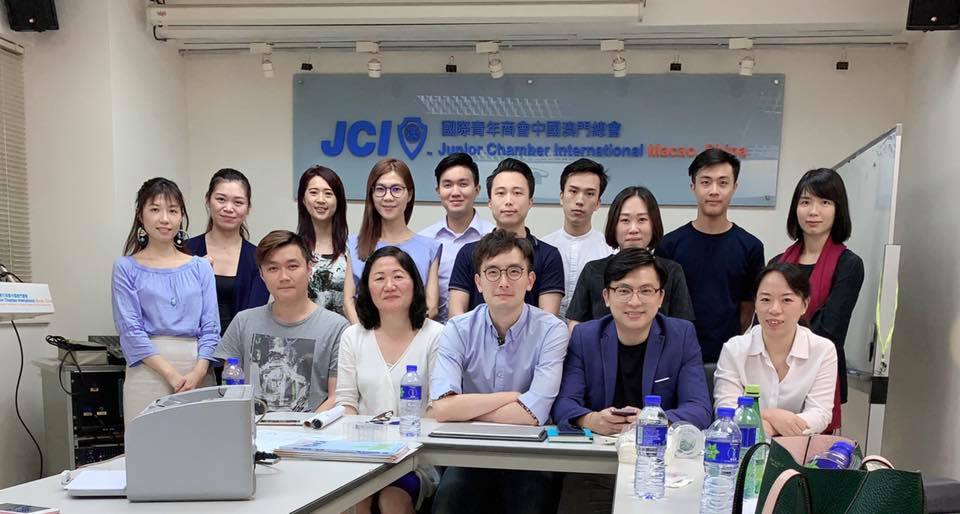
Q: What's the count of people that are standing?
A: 10